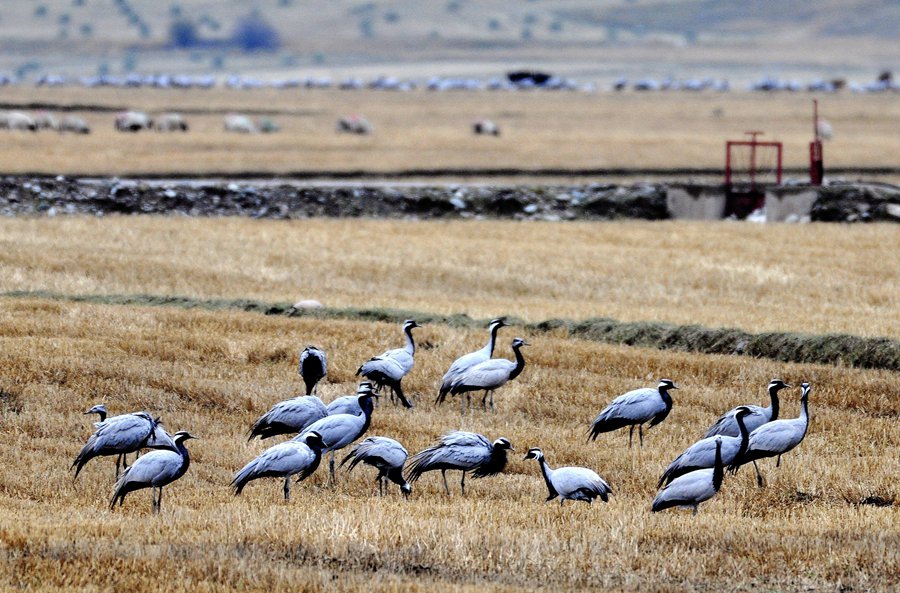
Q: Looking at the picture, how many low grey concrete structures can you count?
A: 2